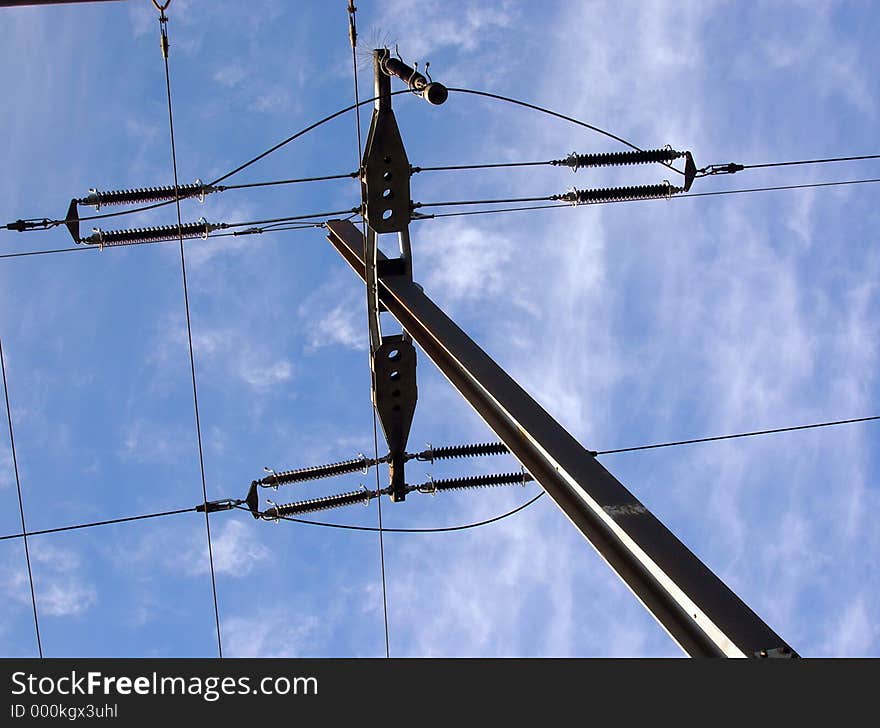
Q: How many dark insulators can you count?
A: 8